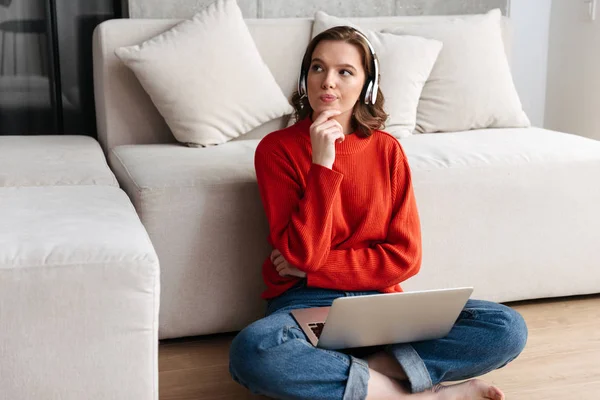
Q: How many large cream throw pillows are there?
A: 3